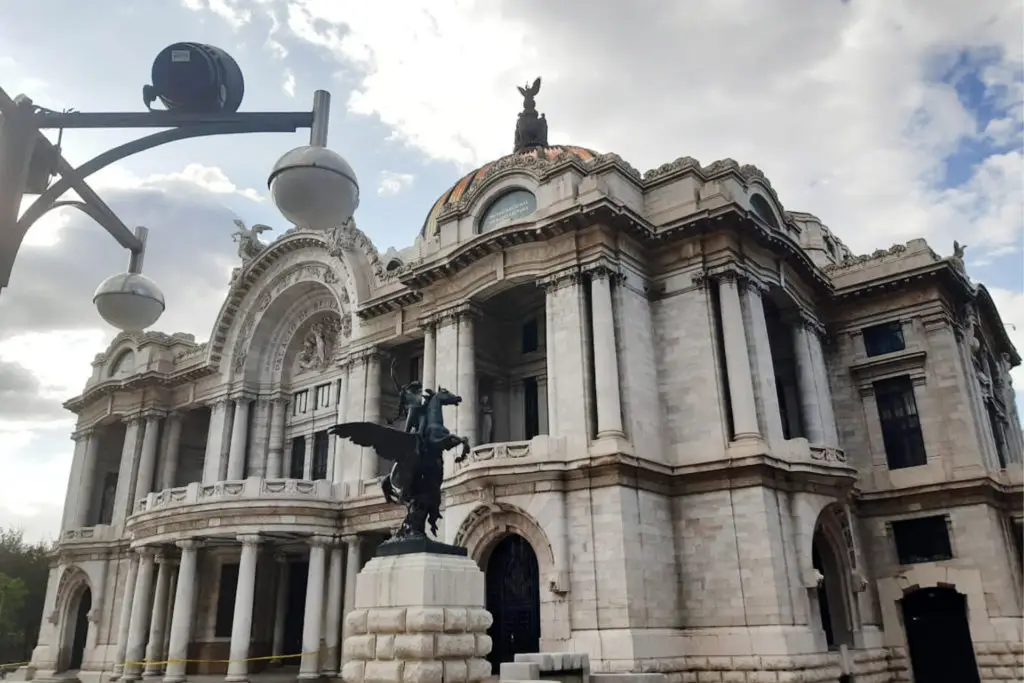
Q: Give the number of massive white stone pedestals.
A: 1